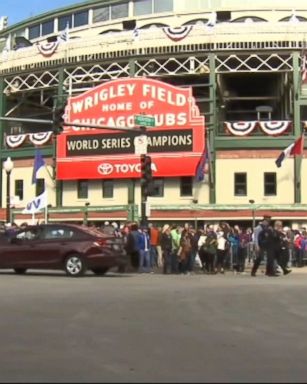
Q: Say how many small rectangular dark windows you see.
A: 8